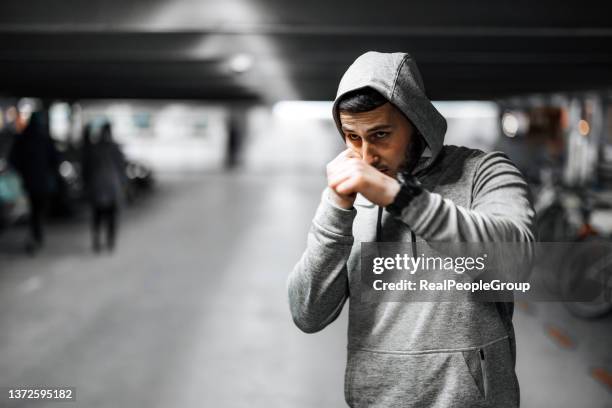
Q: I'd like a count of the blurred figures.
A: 2